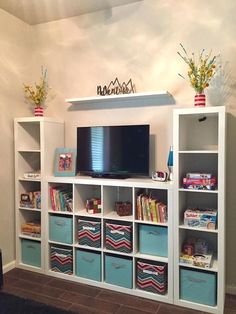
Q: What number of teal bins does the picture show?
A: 6